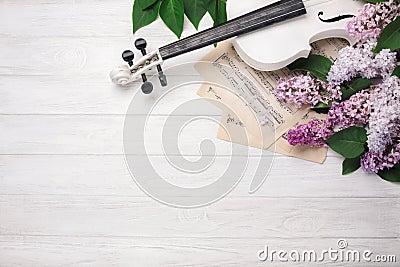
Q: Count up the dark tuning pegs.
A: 4